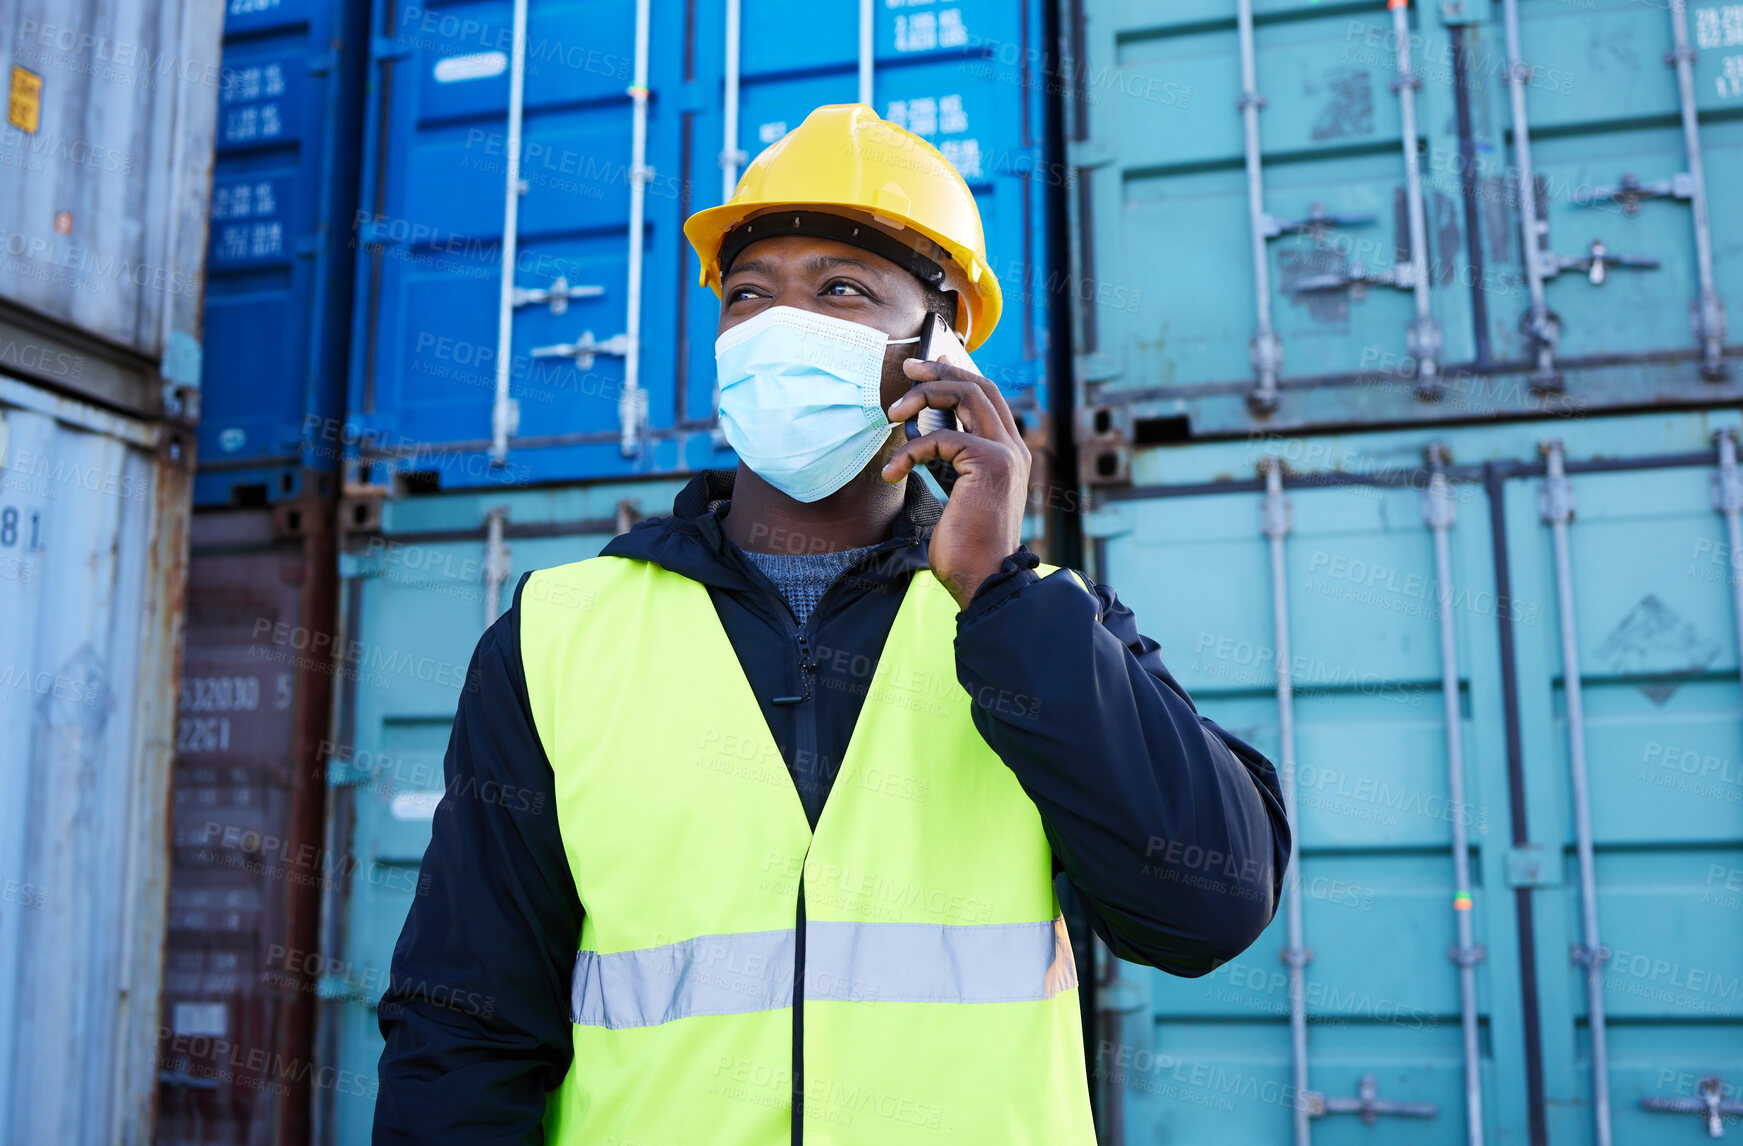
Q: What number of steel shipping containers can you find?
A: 8